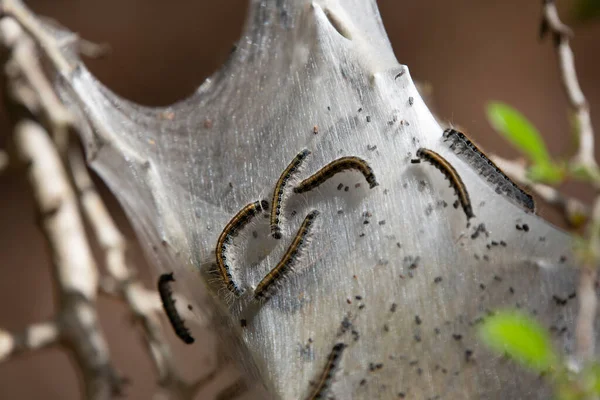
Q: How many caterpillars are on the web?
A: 8